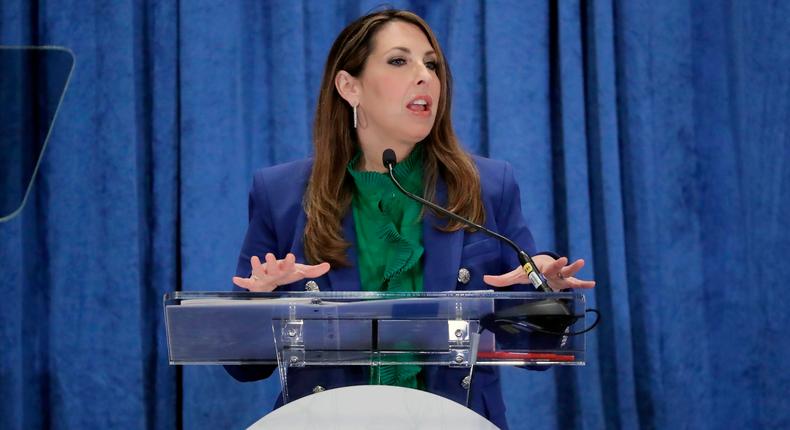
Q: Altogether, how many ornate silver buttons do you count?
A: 4